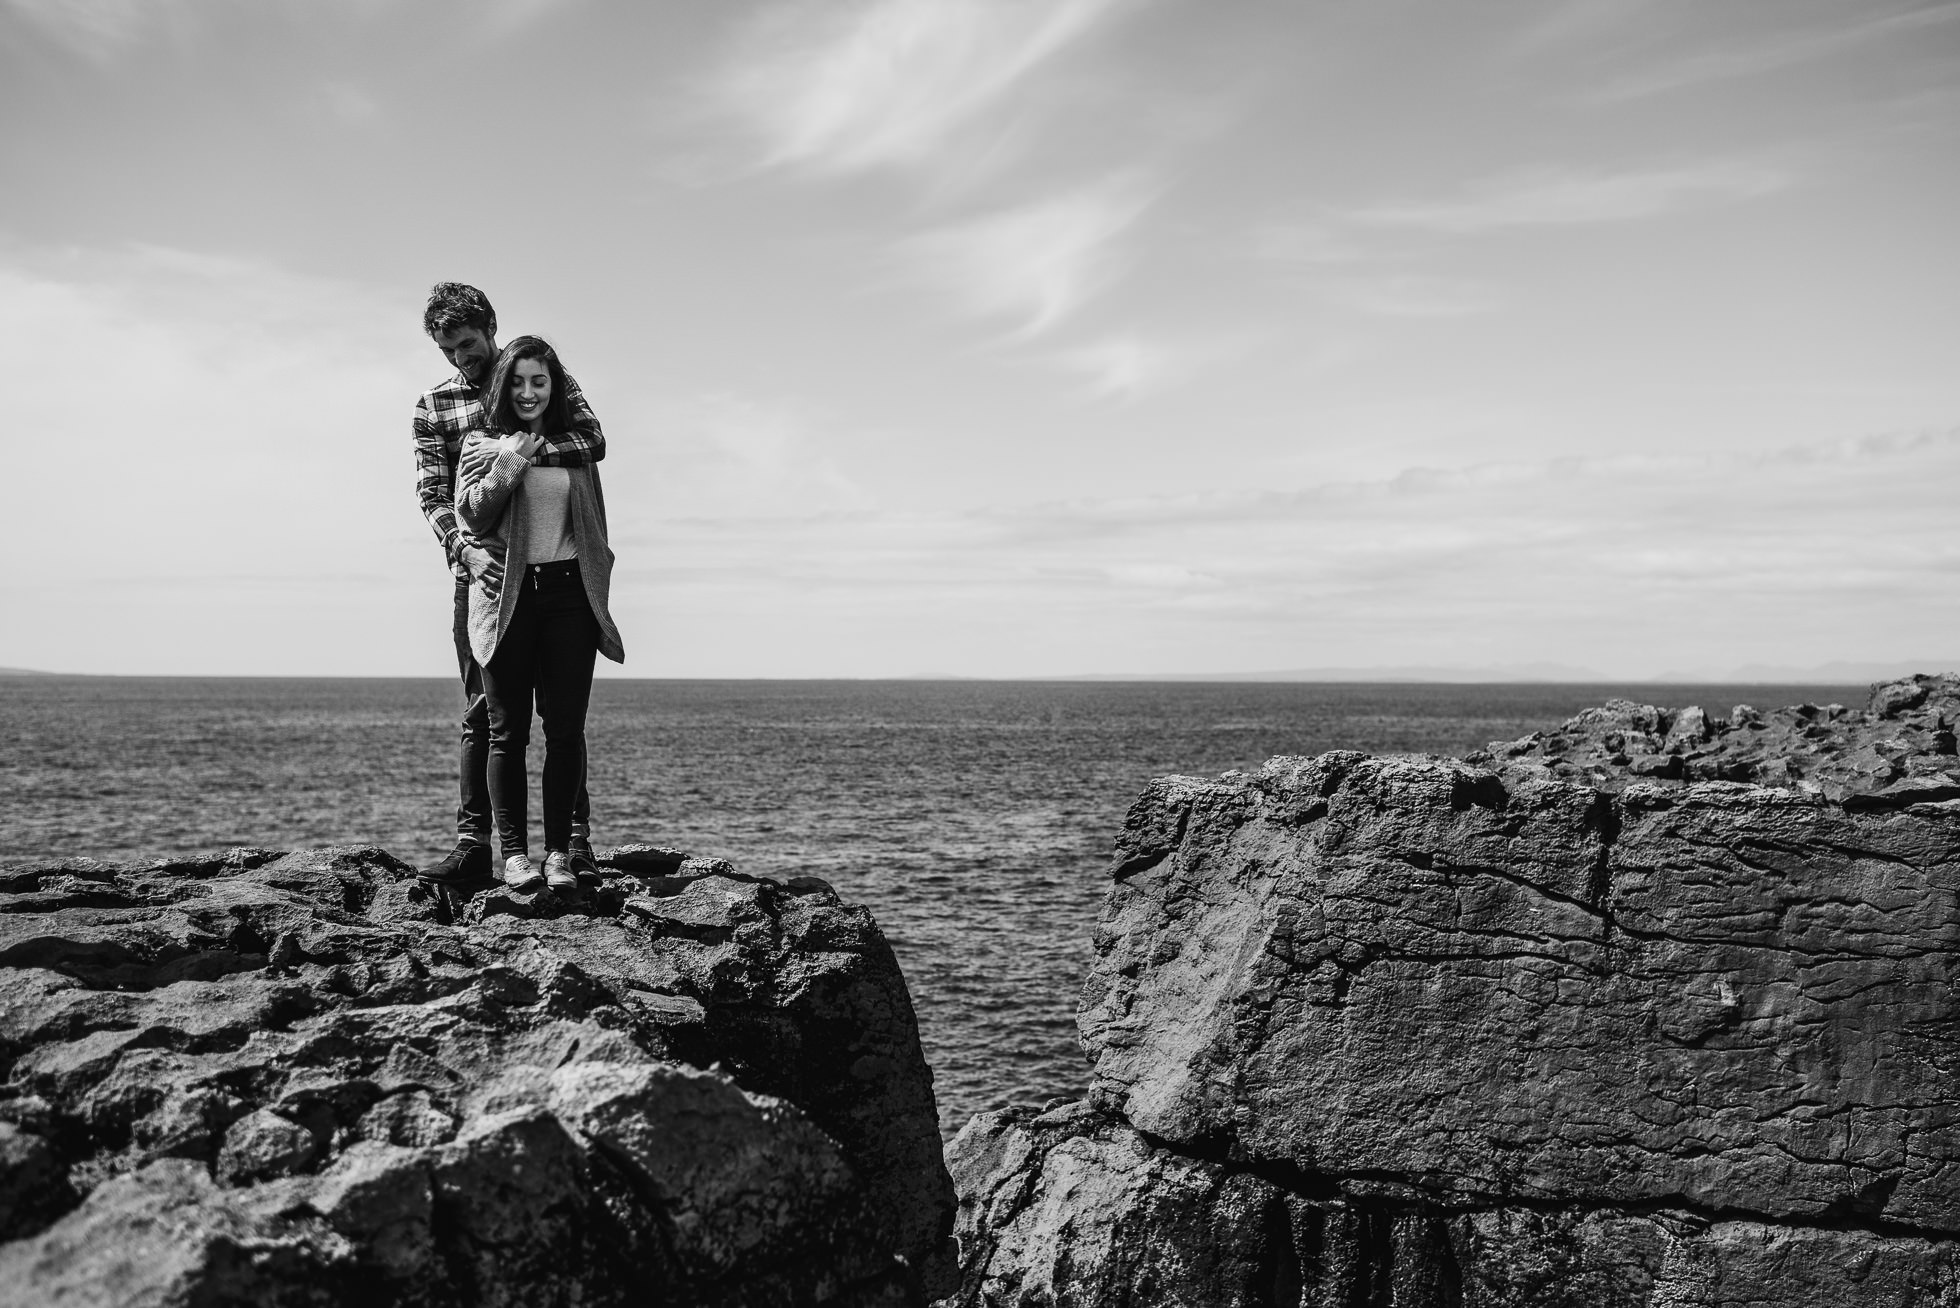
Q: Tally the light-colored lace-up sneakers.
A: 2